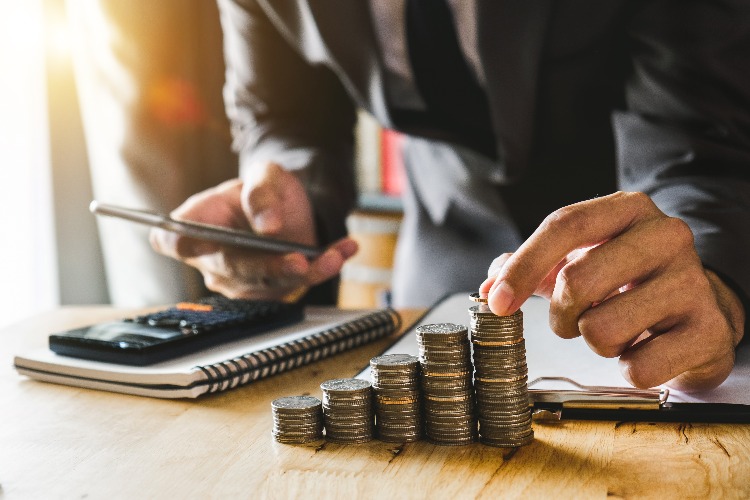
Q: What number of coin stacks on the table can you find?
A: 5